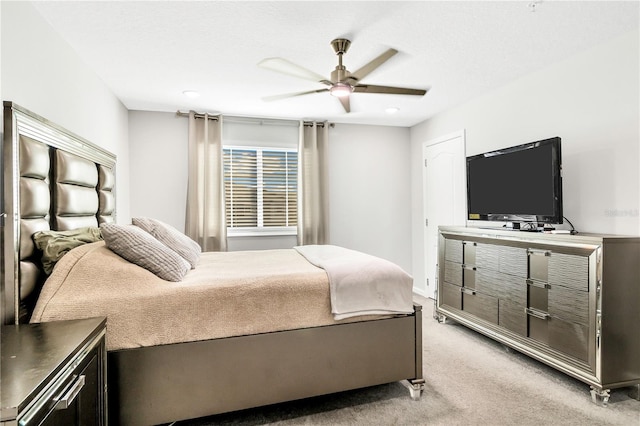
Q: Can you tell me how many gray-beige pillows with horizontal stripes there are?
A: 2